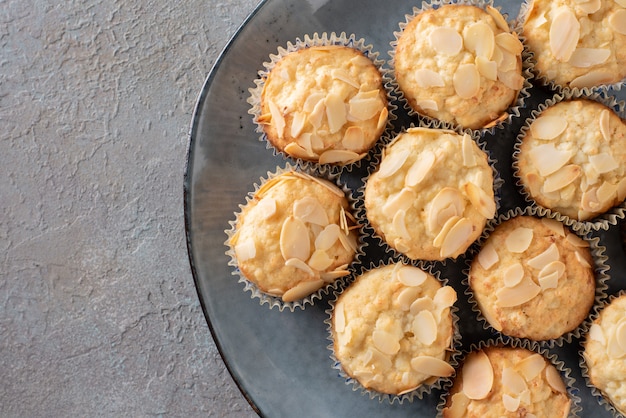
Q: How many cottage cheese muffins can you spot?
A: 10